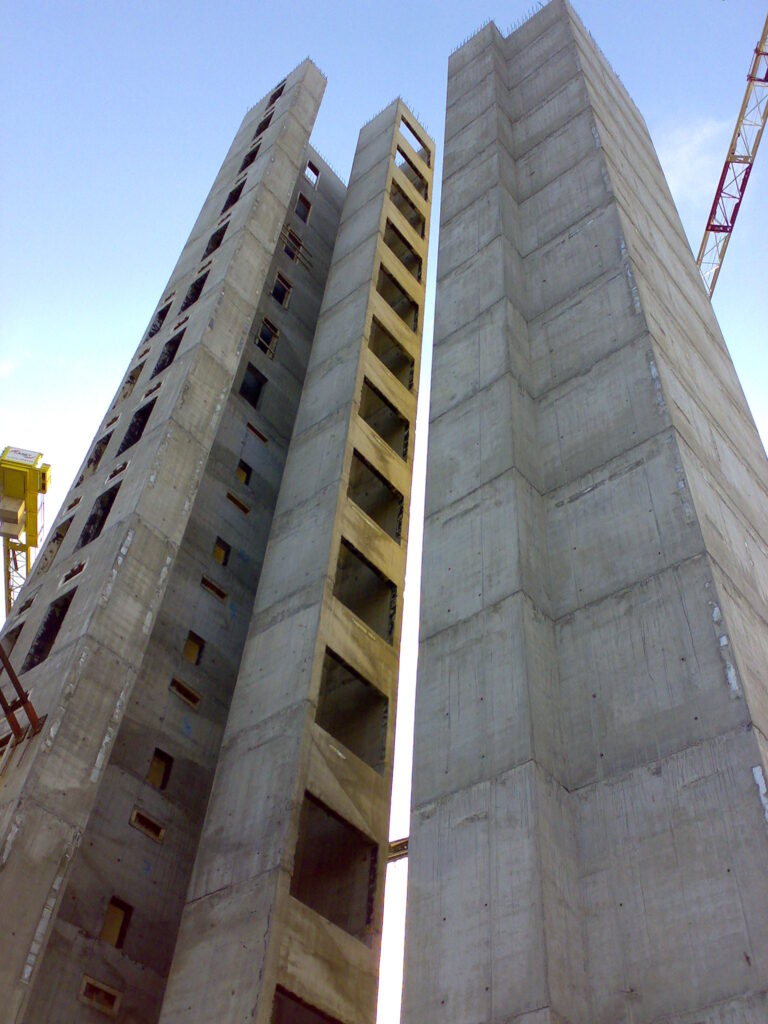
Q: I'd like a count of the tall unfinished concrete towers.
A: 3